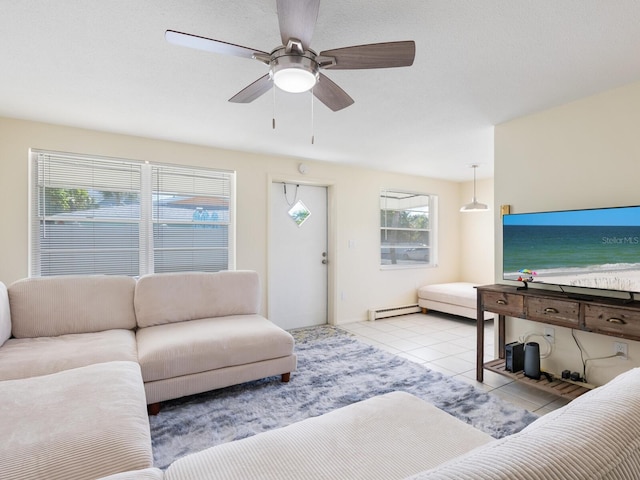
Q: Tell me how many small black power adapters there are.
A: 2